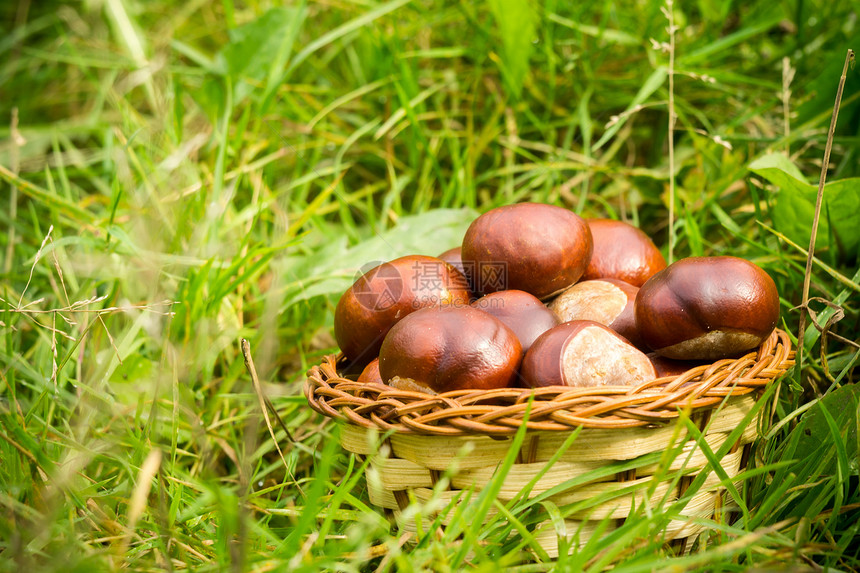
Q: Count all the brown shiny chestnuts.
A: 11